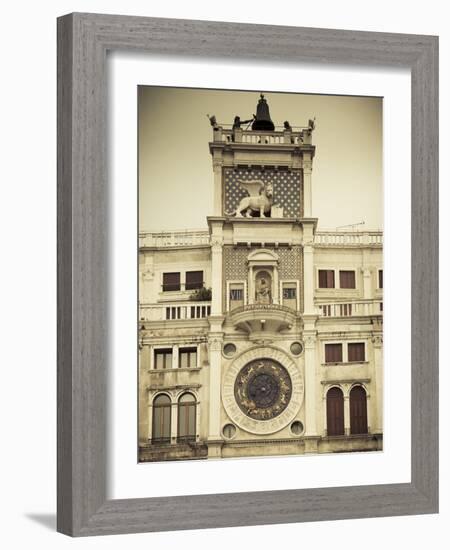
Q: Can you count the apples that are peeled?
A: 0